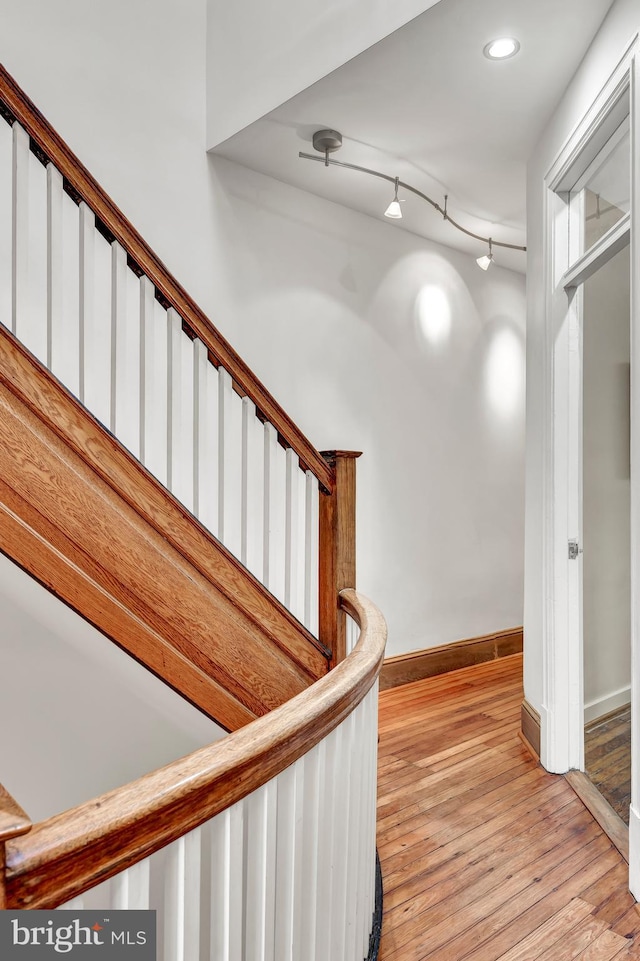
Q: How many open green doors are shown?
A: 0